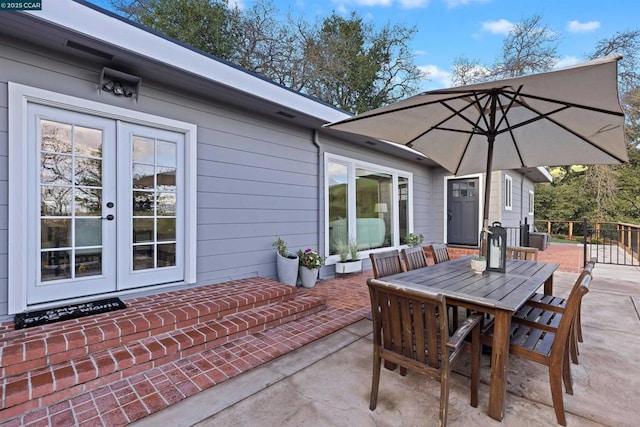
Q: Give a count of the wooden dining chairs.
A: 8